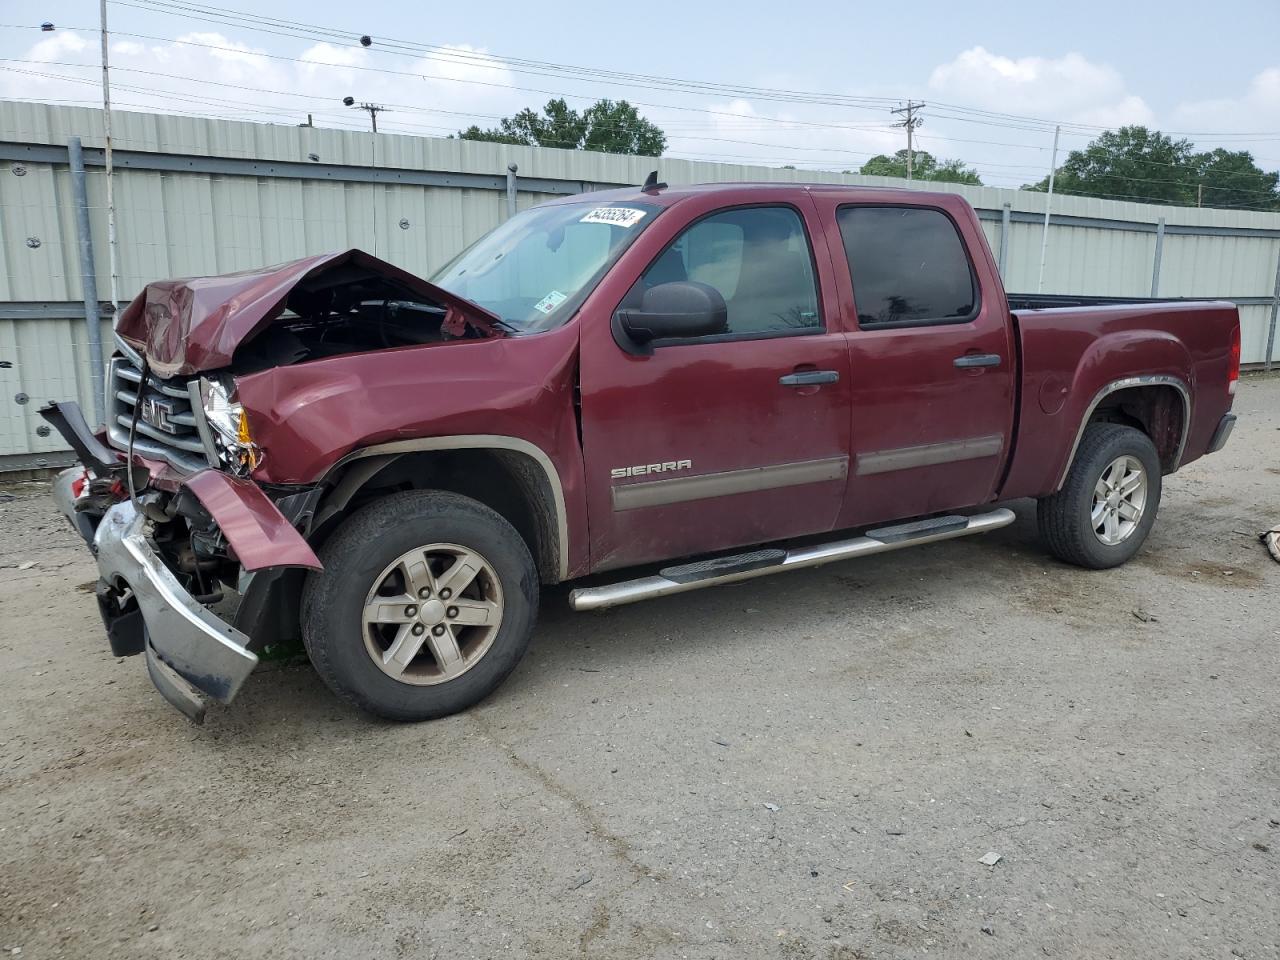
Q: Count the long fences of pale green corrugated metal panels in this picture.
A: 1